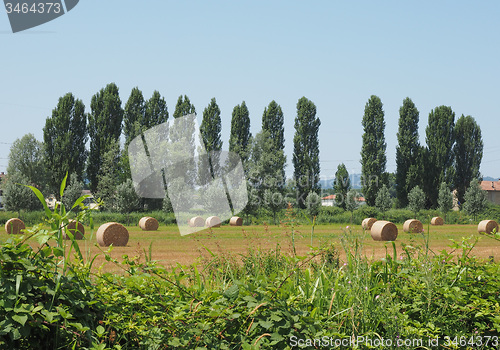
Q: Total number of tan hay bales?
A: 12